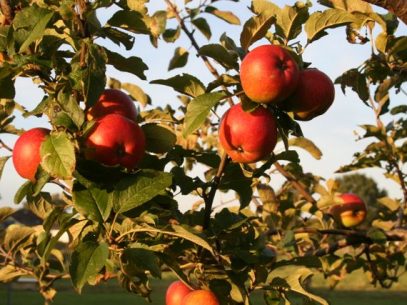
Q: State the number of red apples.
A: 9